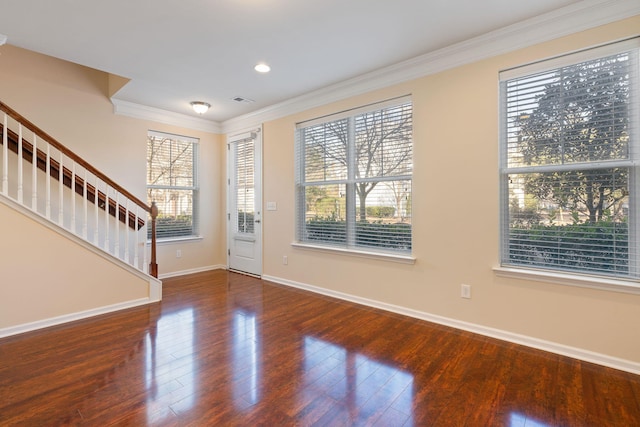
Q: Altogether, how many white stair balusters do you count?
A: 13